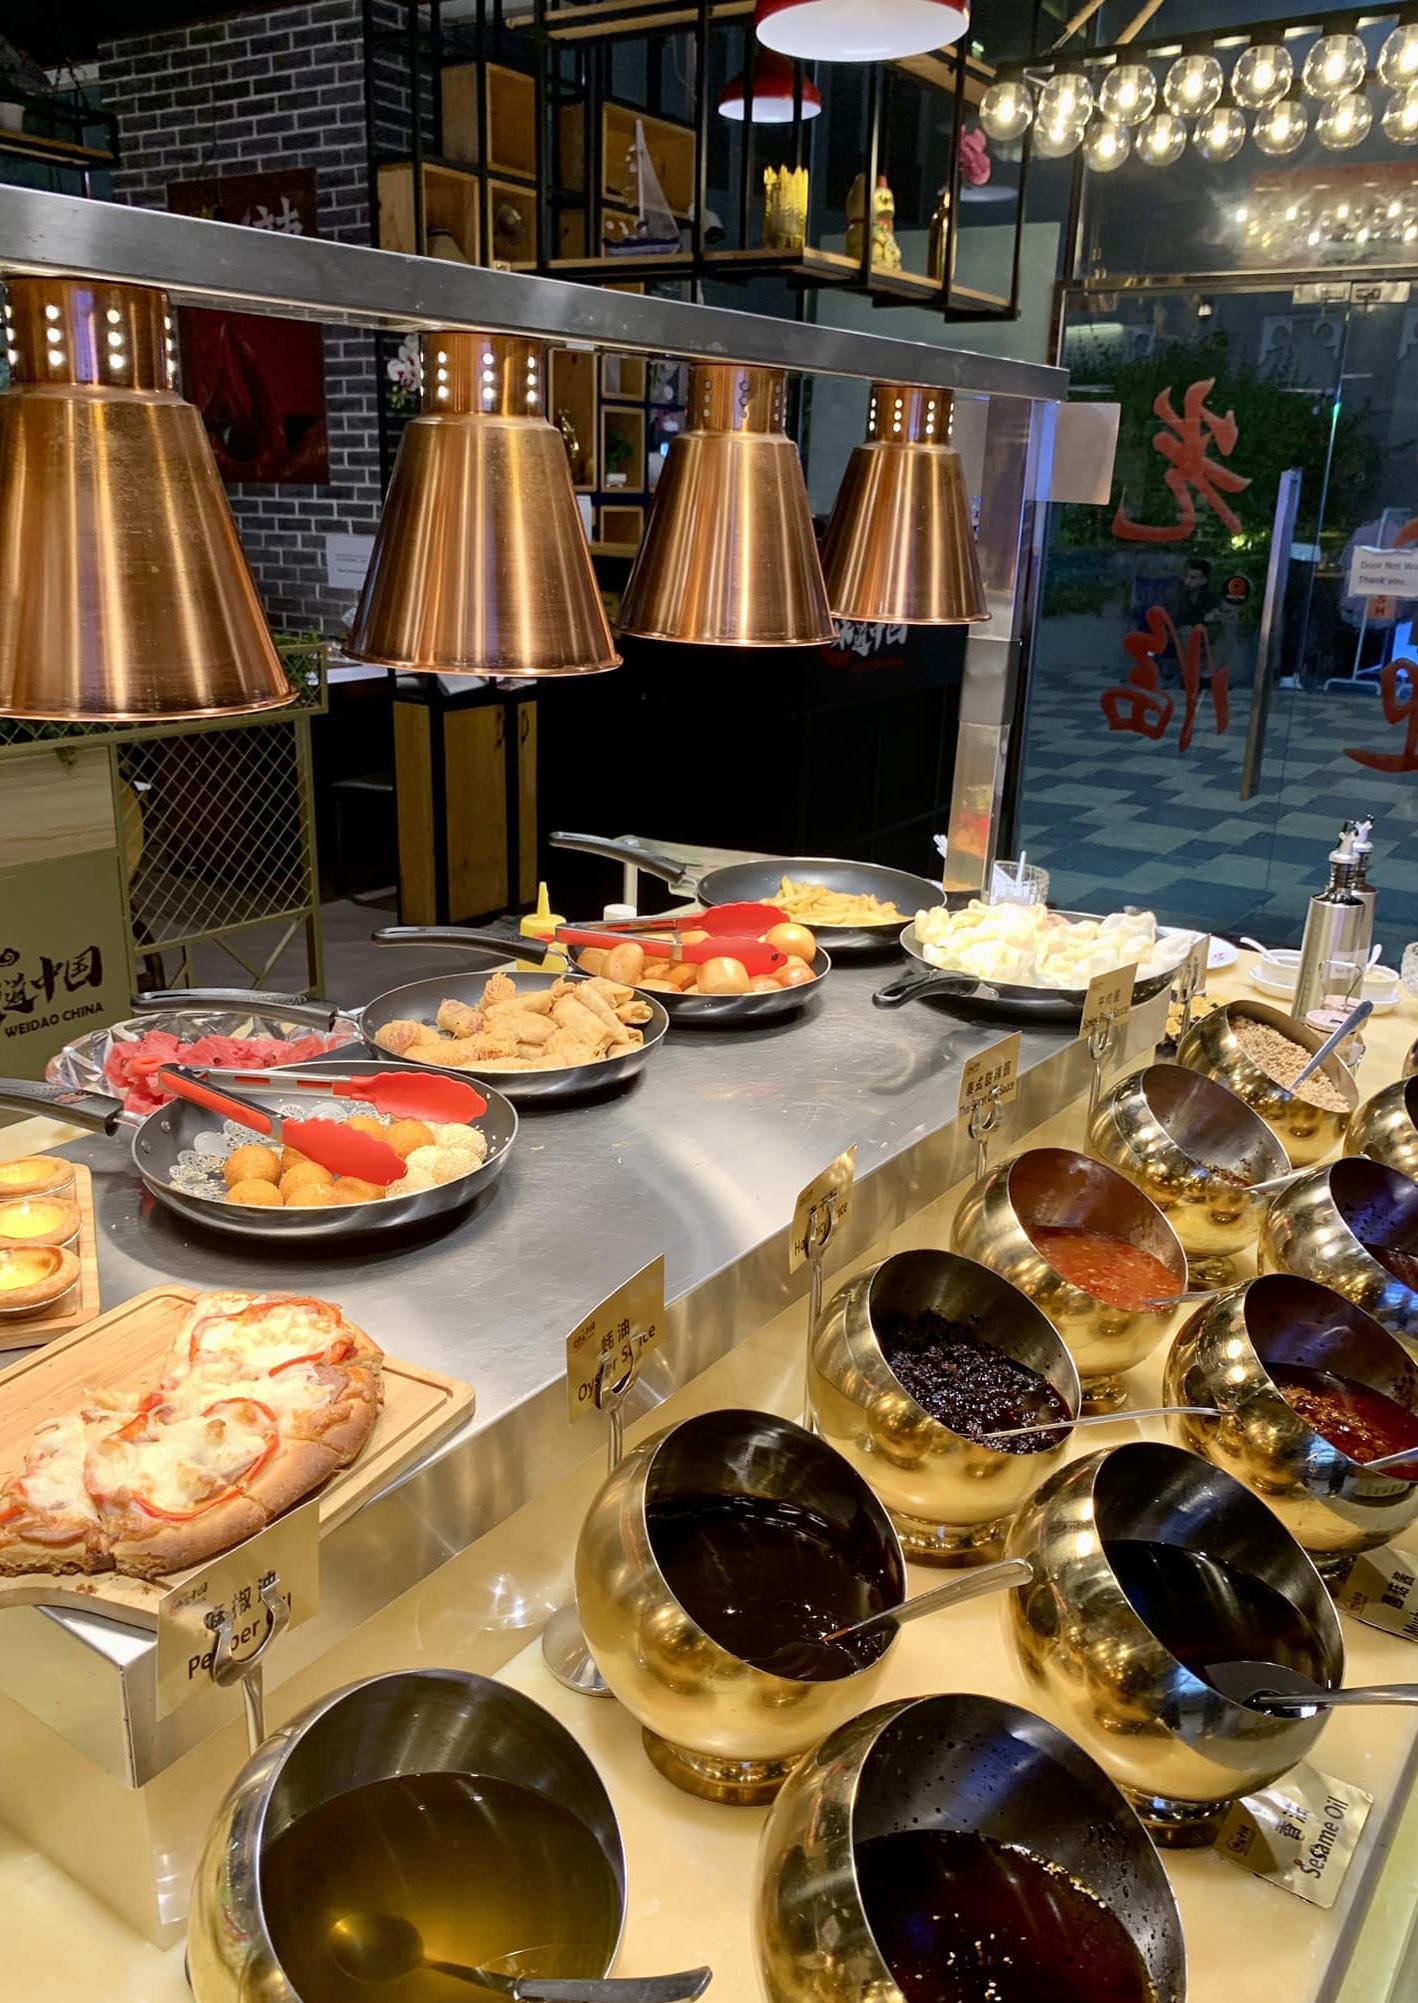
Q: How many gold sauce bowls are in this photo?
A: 11